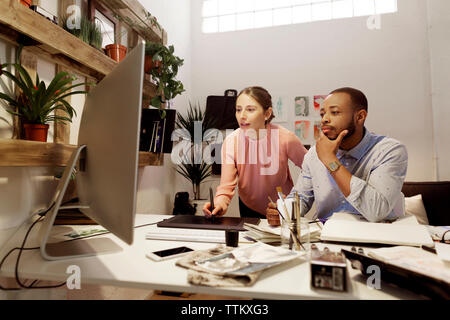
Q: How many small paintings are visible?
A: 5